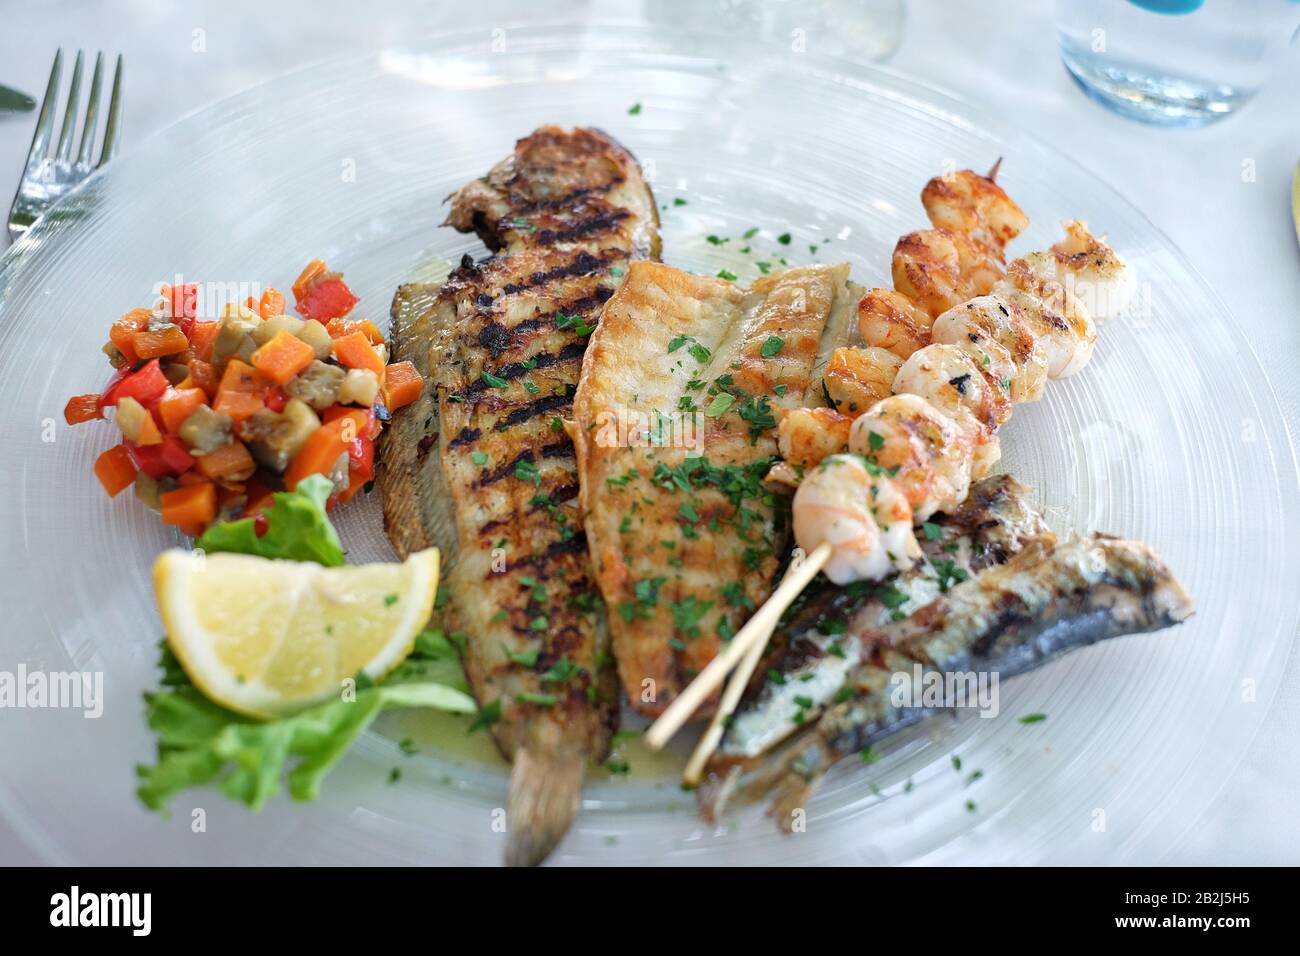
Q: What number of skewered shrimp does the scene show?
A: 11